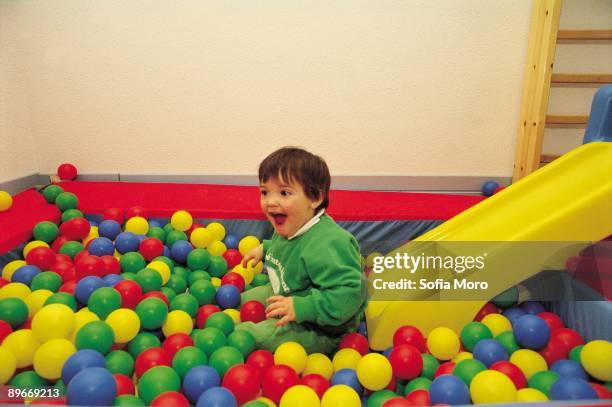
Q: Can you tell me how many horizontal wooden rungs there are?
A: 4